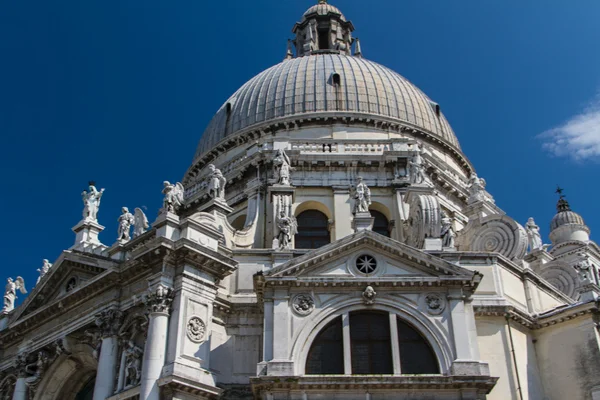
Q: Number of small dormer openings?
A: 3